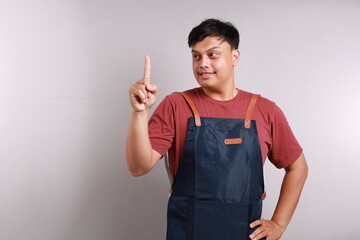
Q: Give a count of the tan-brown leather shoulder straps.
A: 2